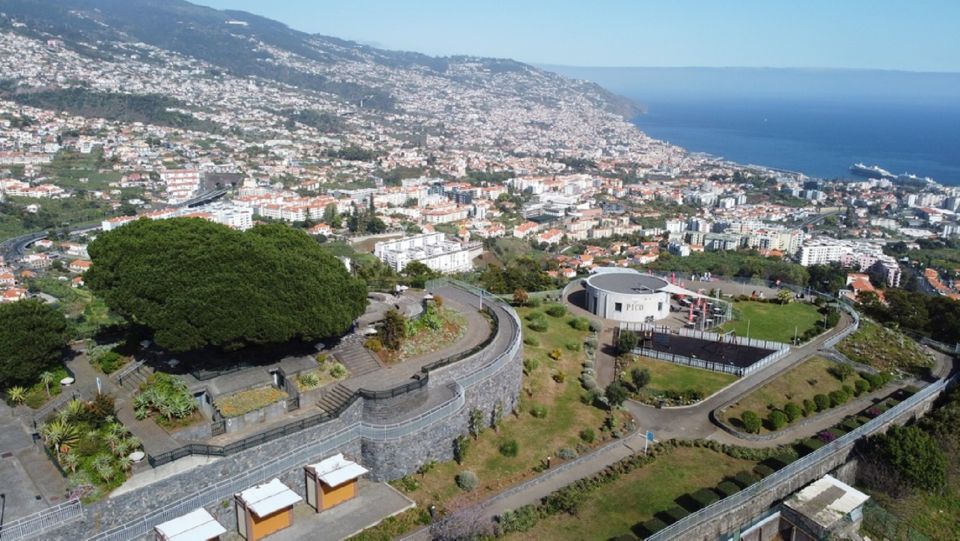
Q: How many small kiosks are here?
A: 3